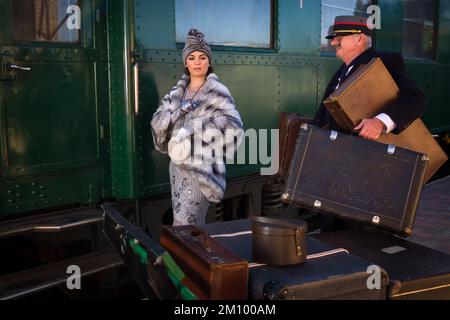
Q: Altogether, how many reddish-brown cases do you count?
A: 2